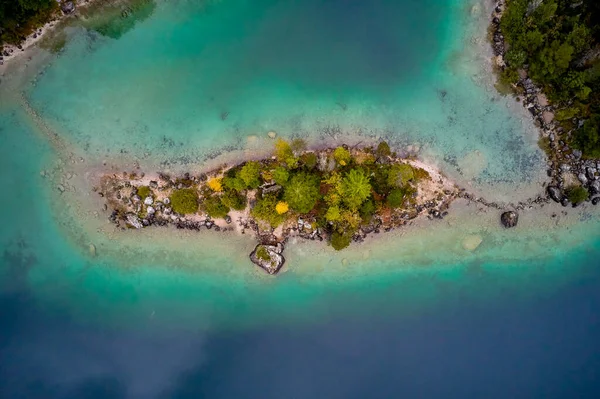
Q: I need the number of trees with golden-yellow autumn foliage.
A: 2